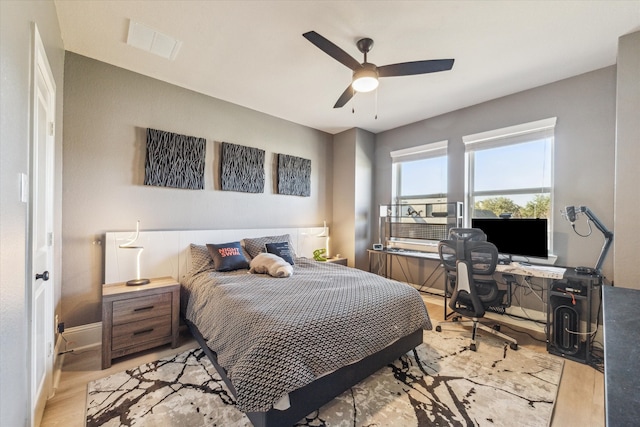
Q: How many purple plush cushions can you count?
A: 0